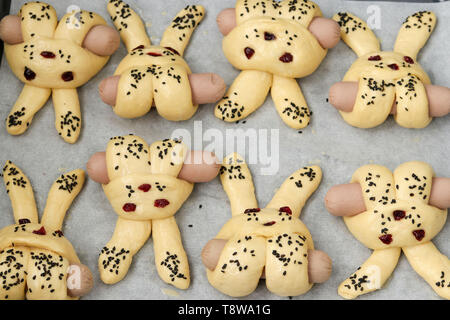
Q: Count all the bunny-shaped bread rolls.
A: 8